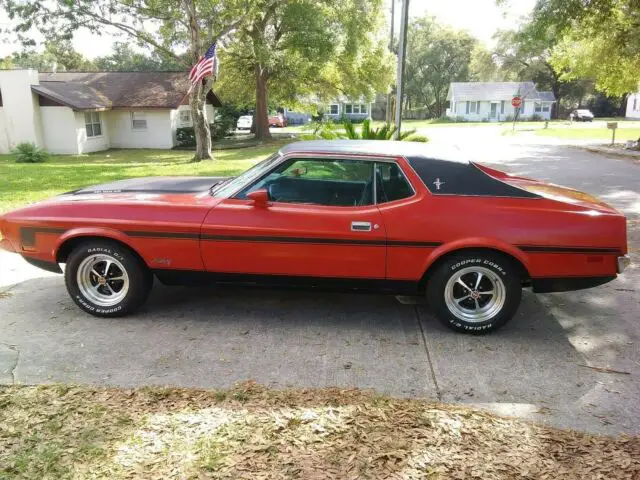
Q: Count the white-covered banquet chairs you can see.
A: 0